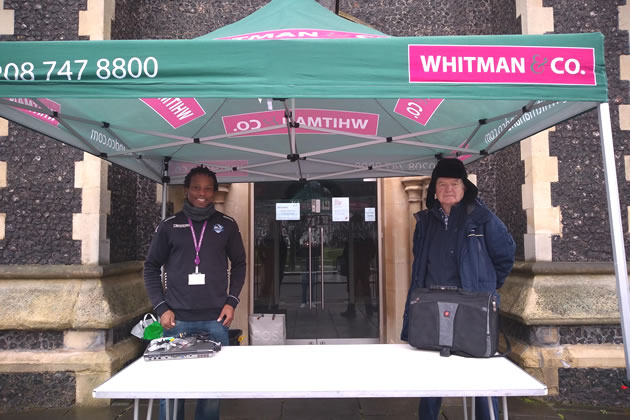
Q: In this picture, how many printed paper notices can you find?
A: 3